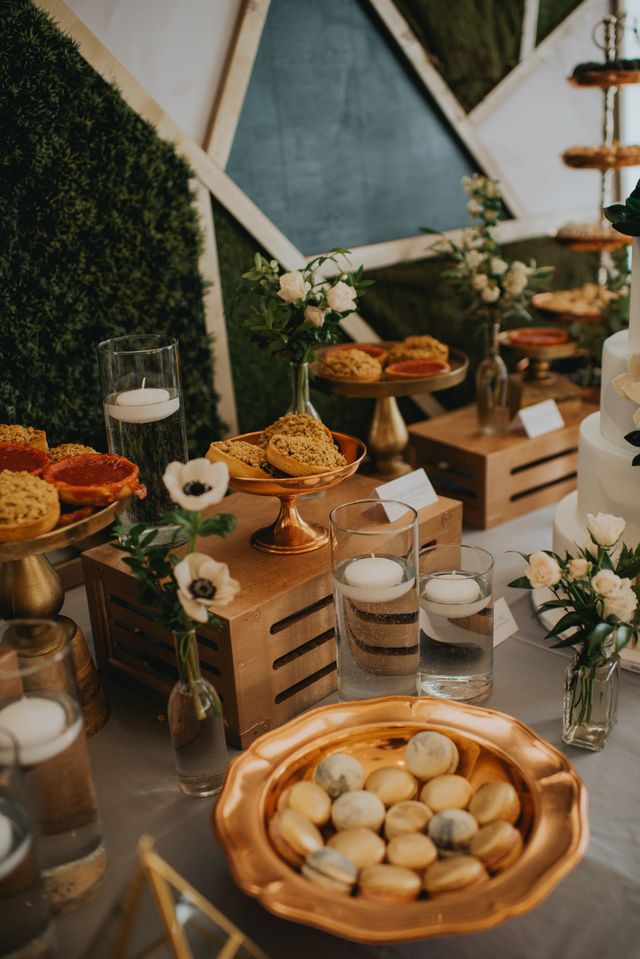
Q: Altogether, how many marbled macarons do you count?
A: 5